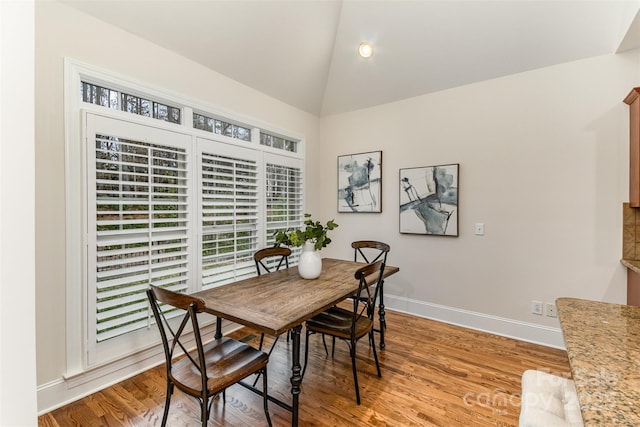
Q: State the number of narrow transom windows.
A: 3